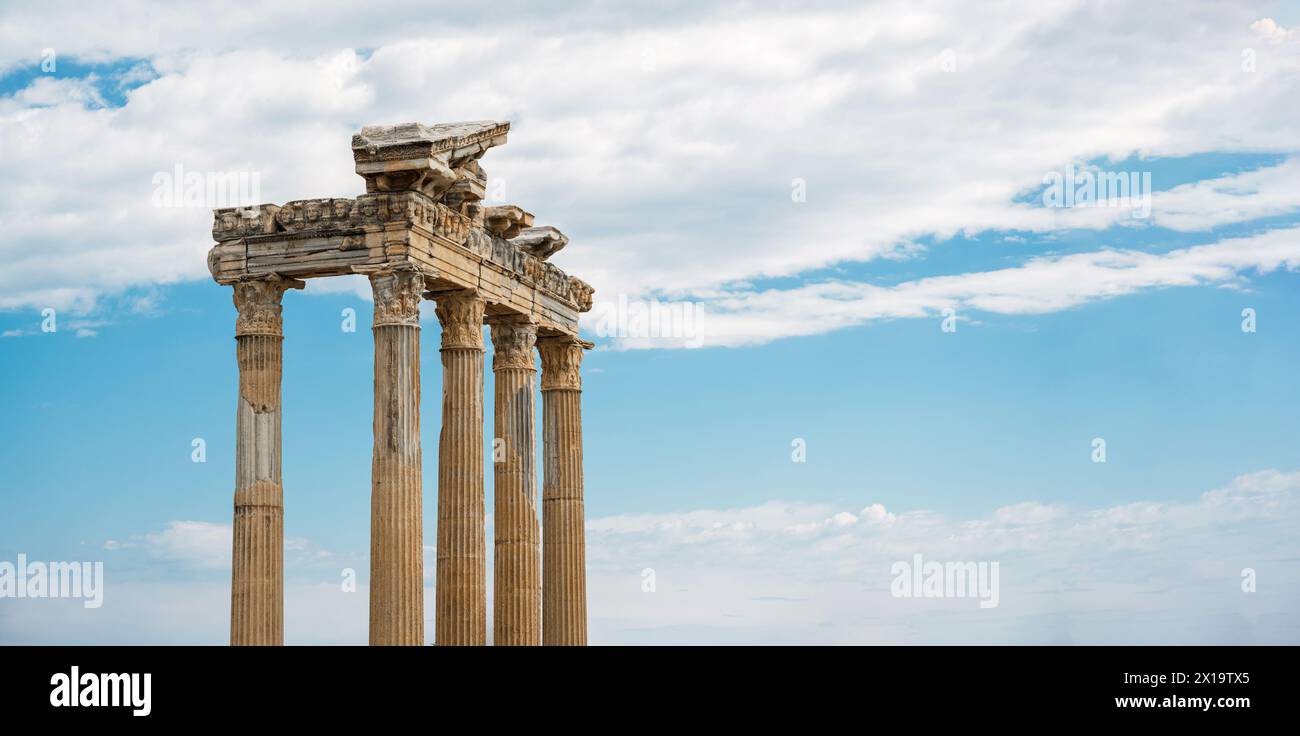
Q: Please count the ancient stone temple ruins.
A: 1